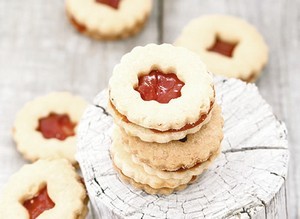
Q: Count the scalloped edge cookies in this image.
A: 7